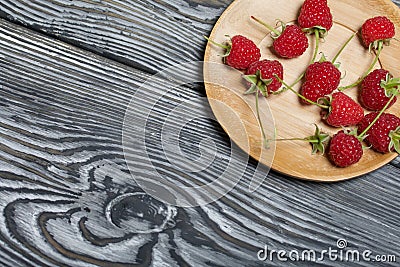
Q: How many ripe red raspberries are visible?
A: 10